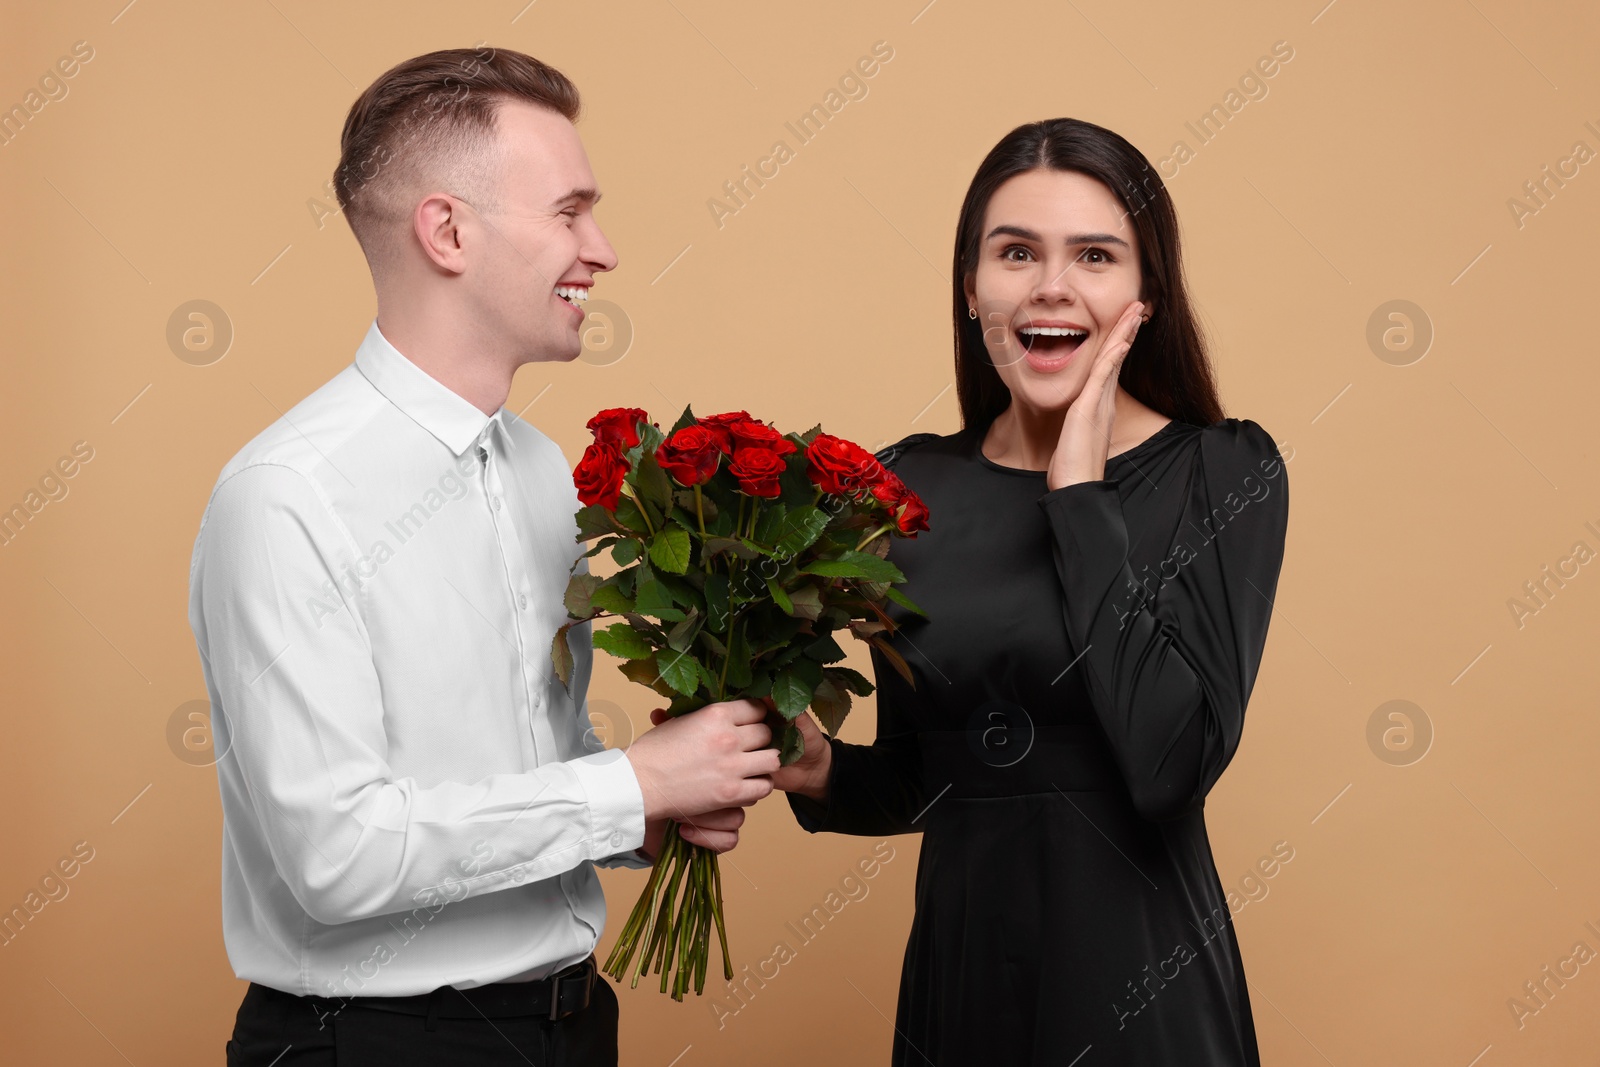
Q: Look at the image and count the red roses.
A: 9